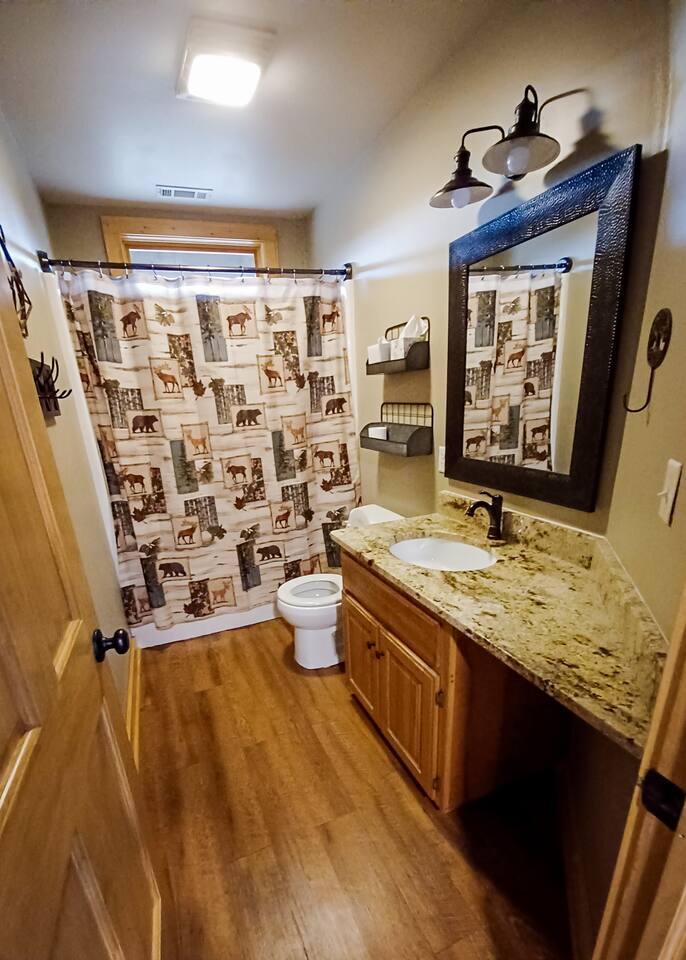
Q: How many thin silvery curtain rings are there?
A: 12